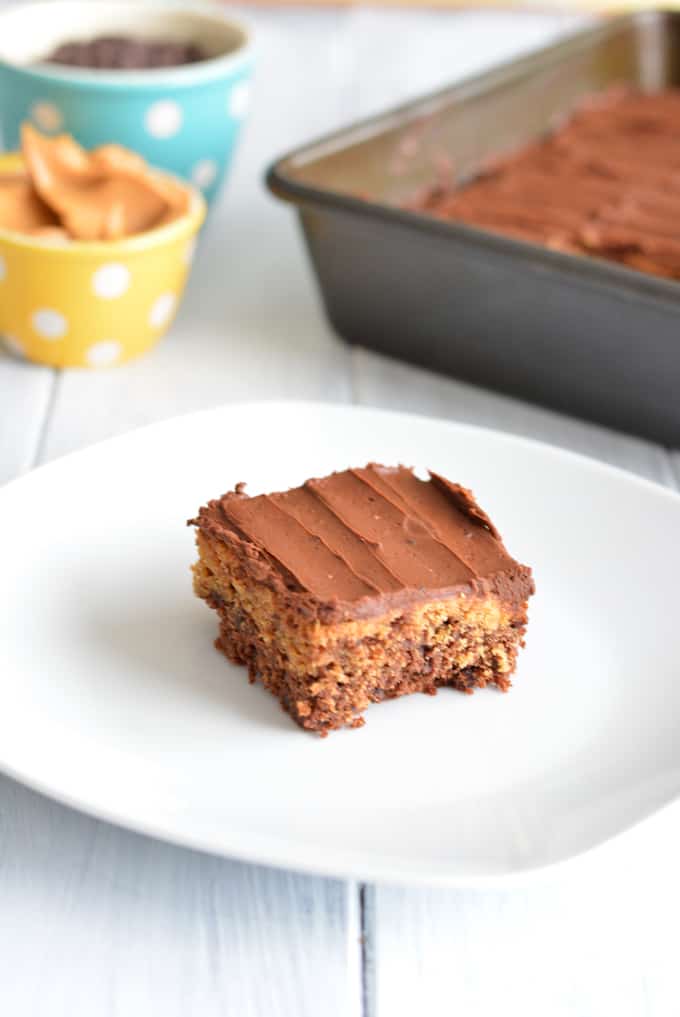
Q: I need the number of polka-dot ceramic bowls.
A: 2